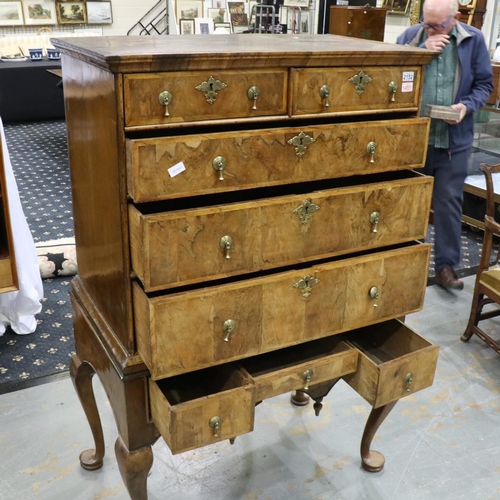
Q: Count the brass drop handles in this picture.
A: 13